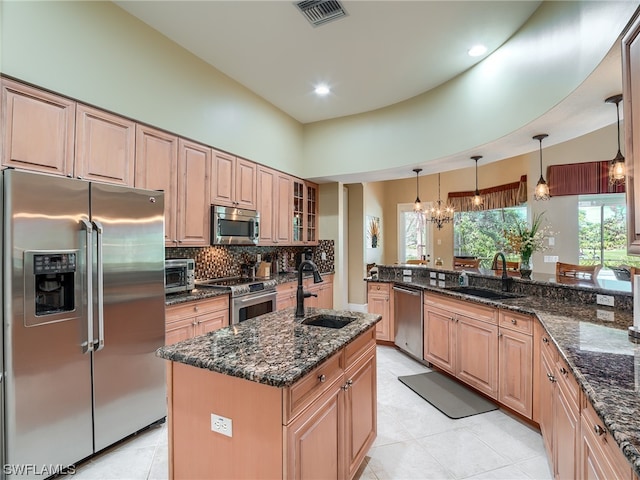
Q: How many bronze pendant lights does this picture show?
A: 4